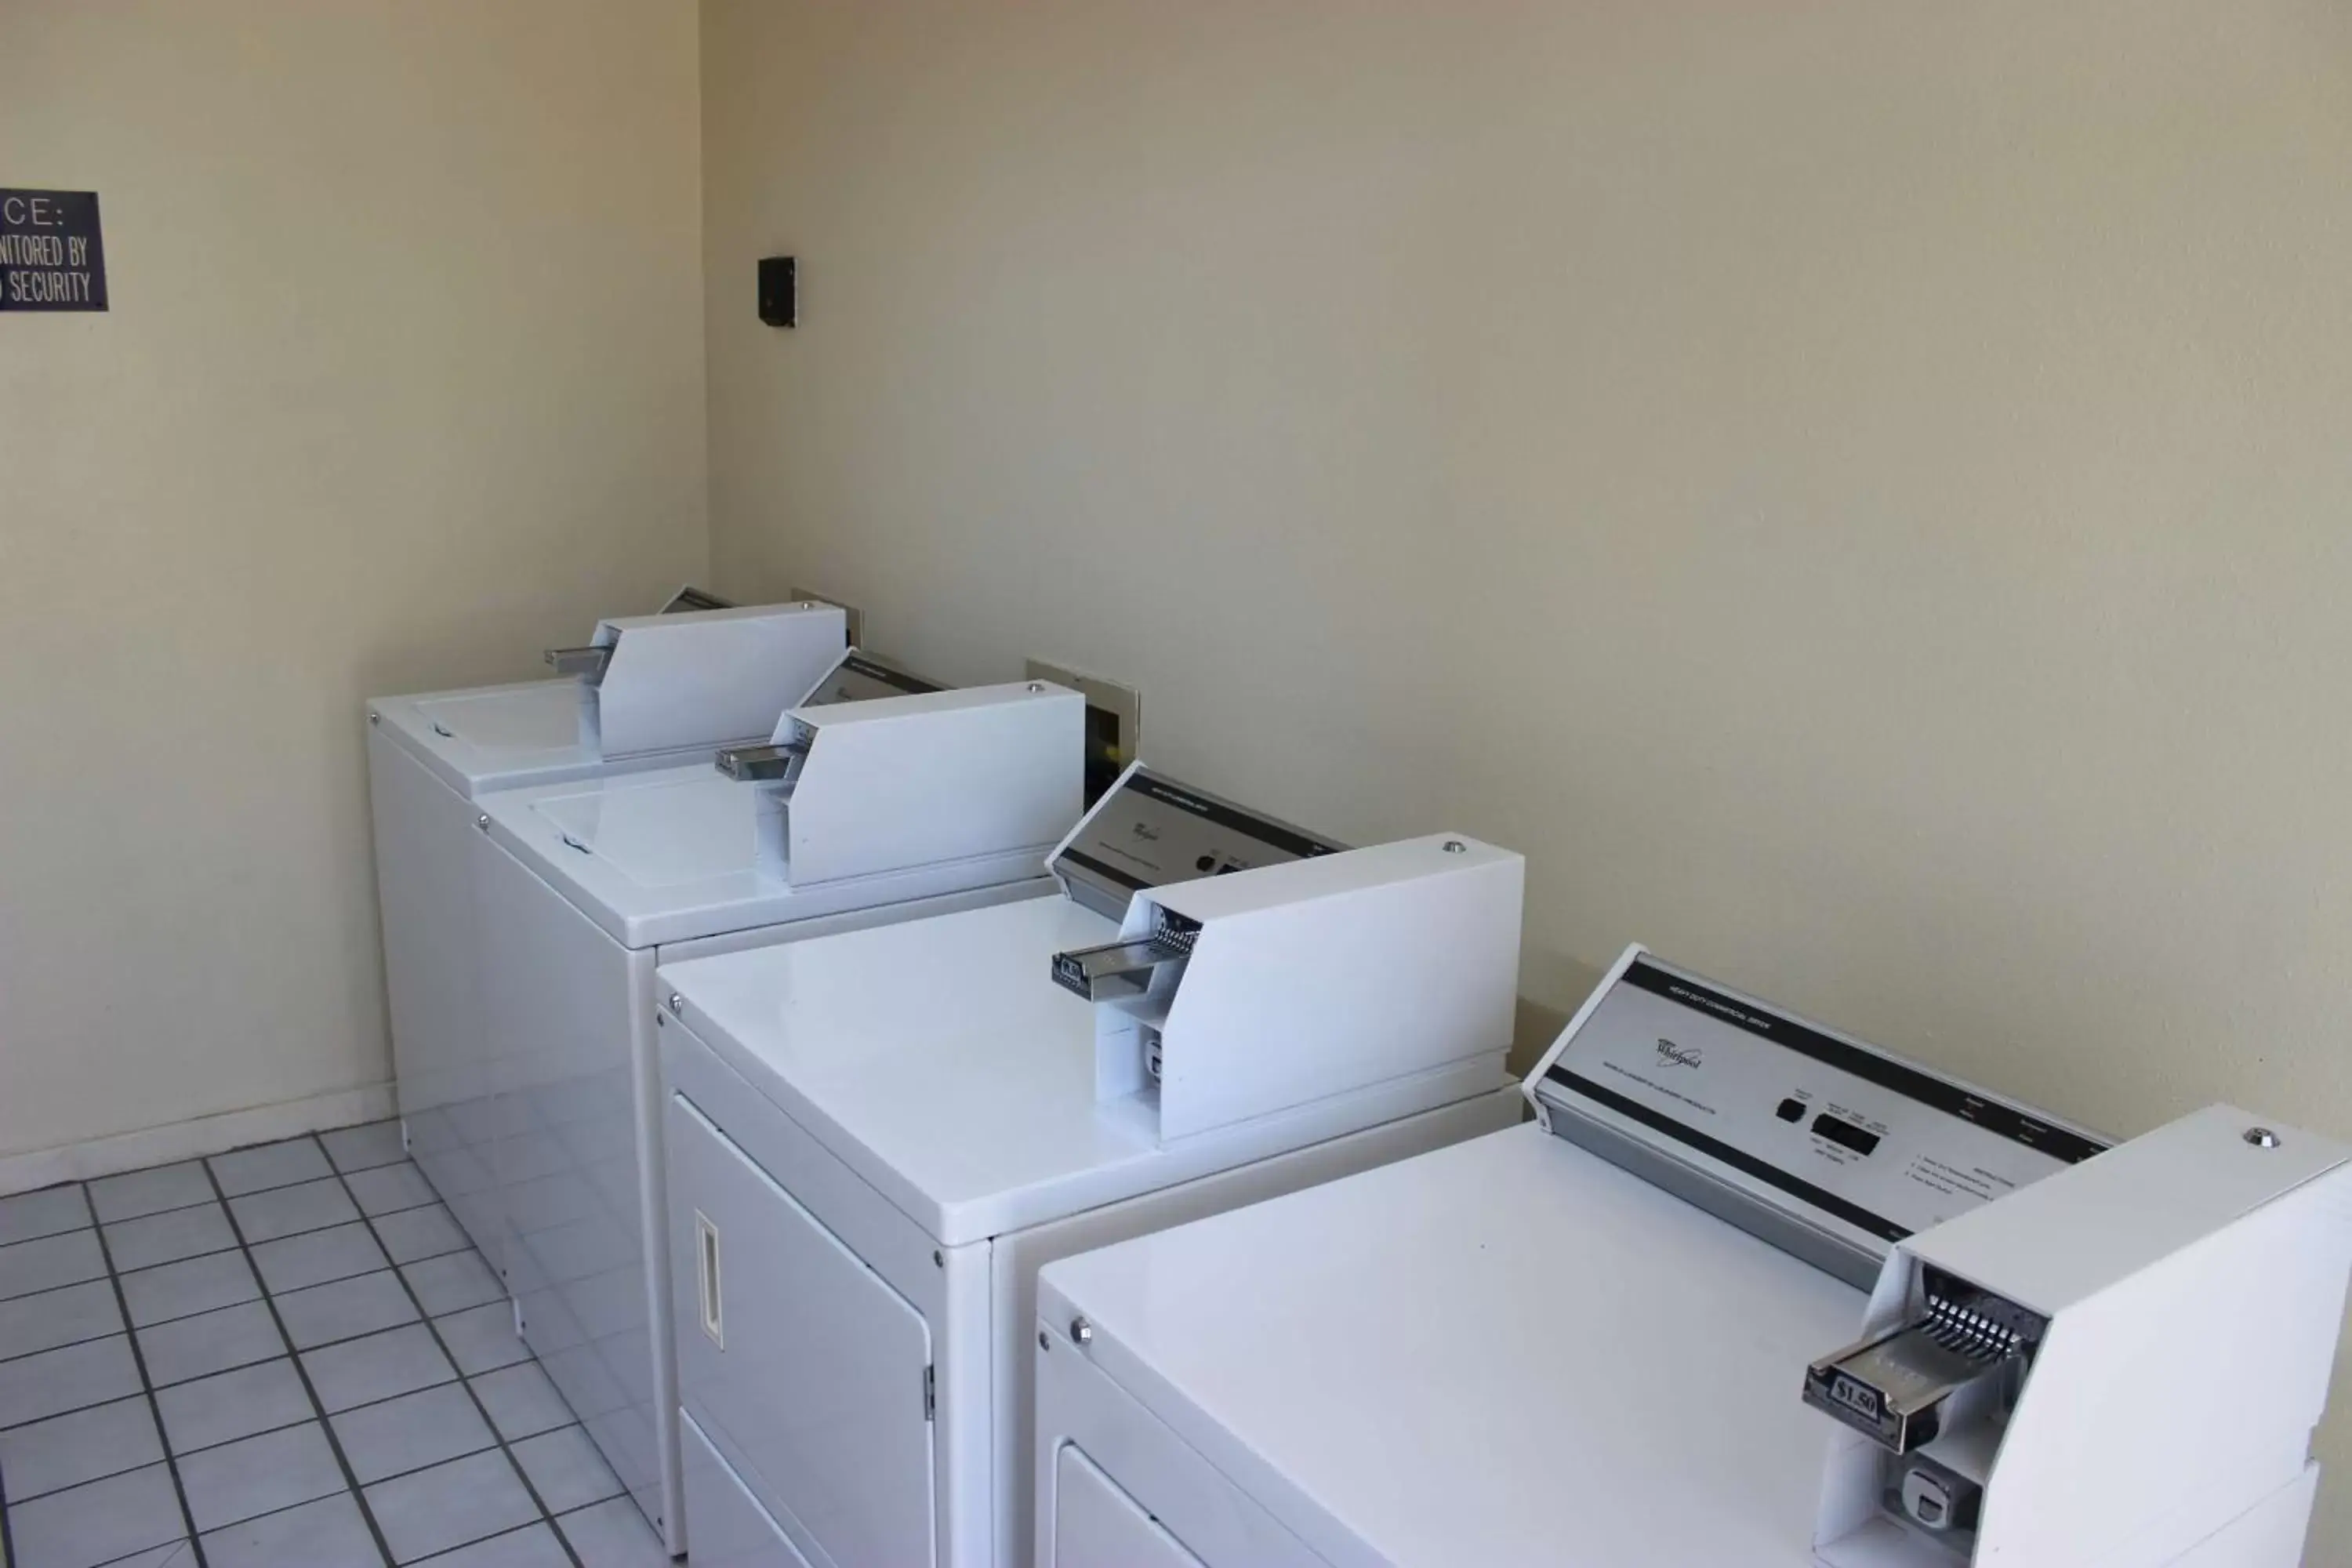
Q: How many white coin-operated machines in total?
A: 4